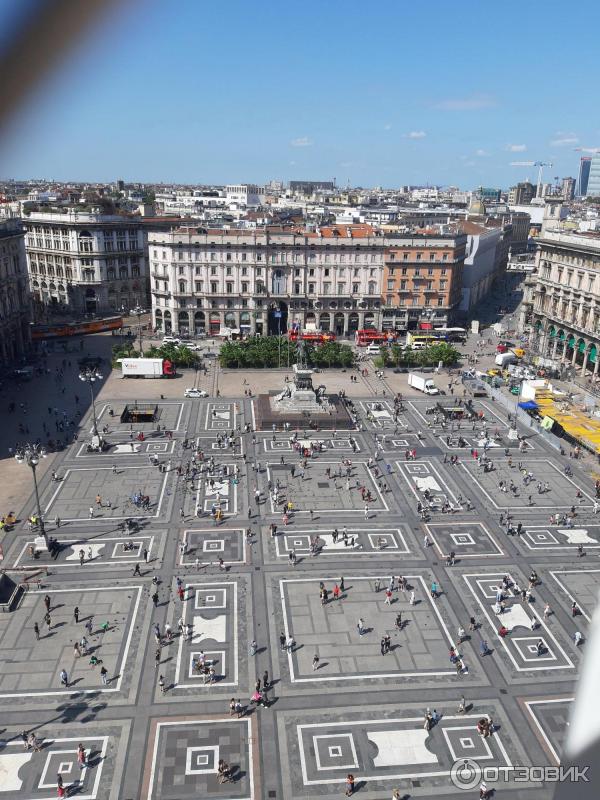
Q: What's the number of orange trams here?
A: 1